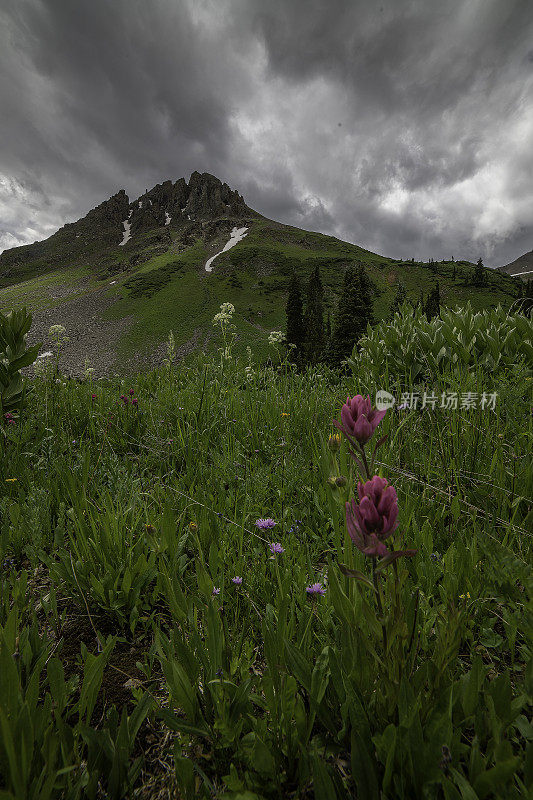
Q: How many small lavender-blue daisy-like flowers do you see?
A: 5